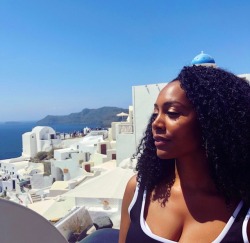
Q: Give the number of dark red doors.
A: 3